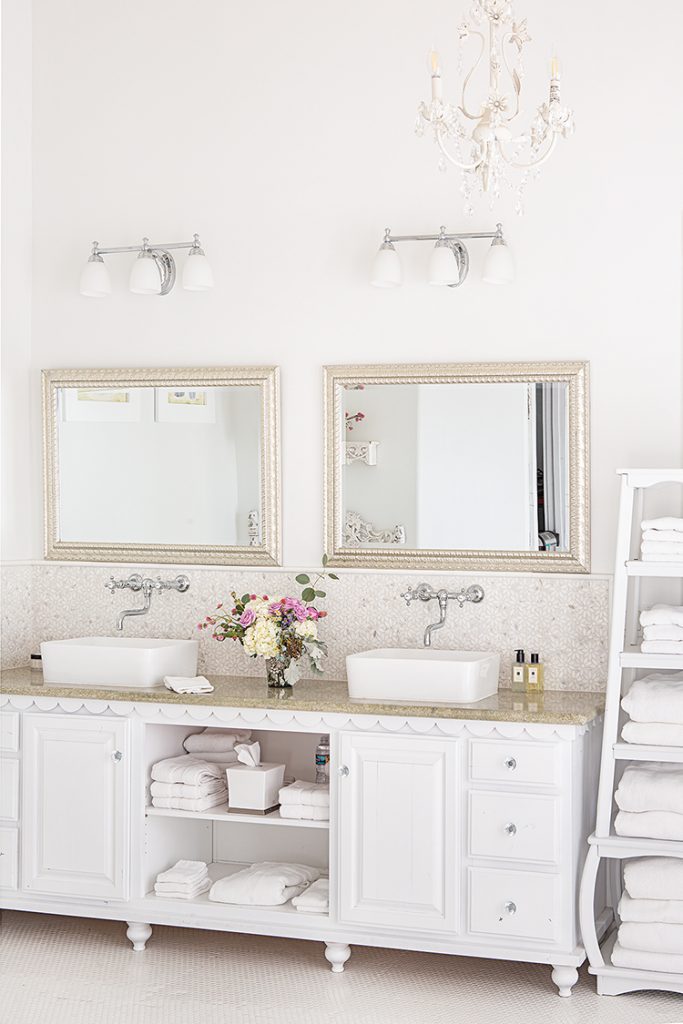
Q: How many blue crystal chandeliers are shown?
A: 0